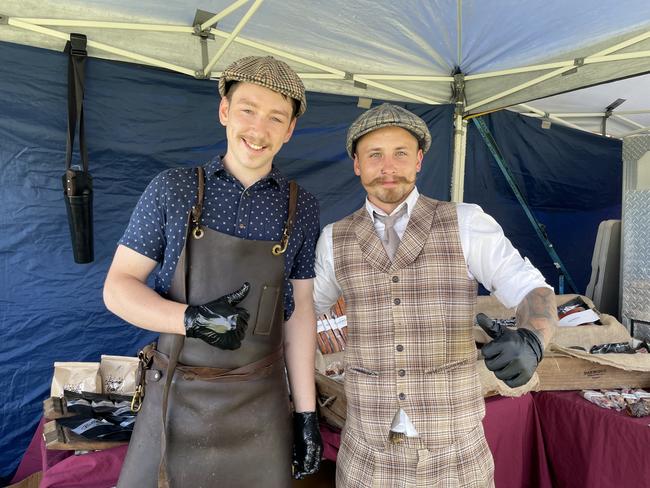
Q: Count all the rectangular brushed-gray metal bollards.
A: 0